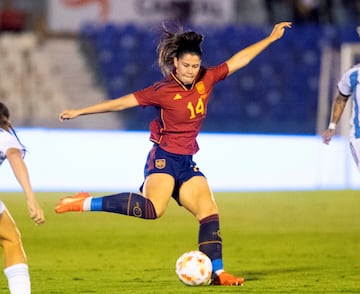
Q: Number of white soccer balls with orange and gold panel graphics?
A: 1